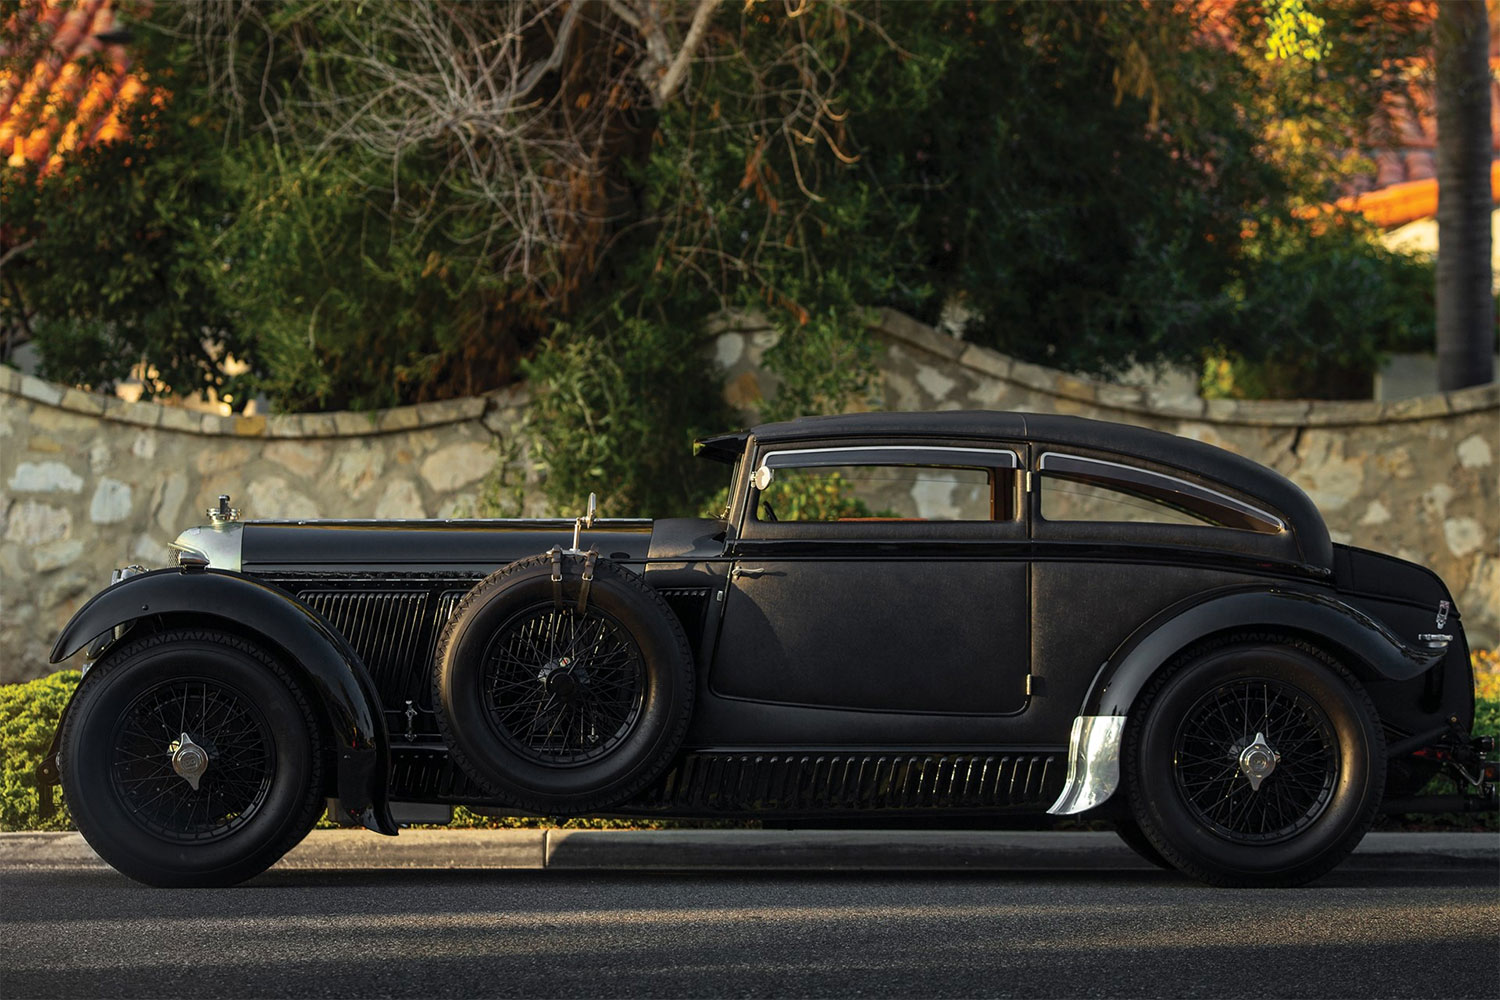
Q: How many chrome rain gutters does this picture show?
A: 2